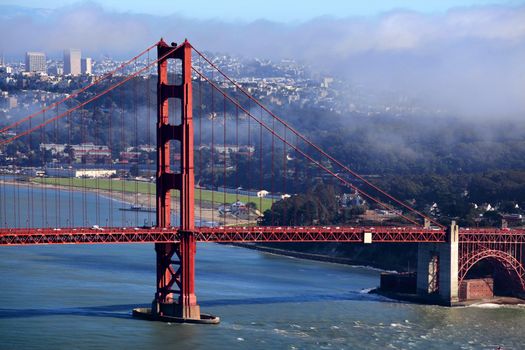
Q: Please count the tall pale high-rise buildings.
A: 3